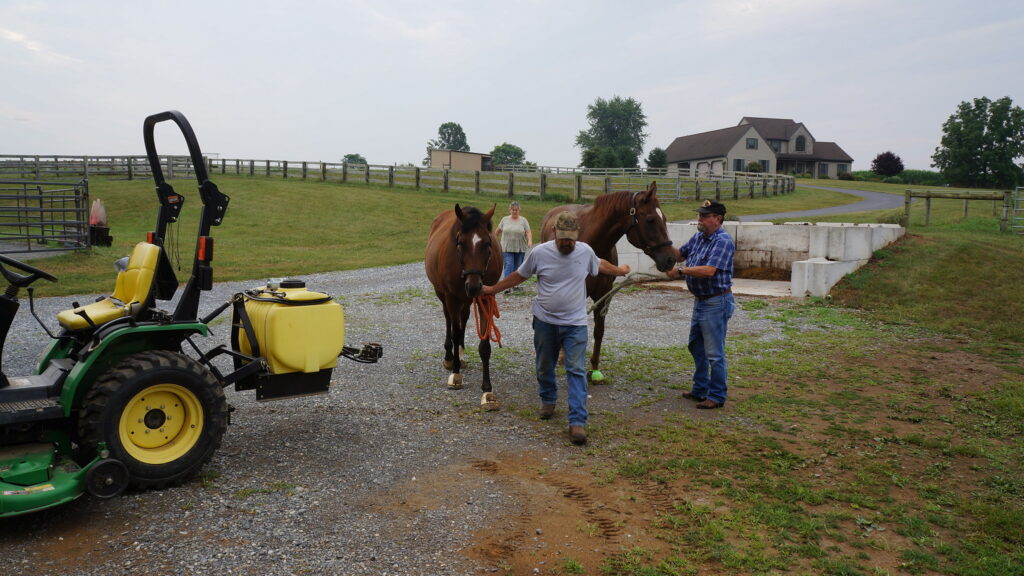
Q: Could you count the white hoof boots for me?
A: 2